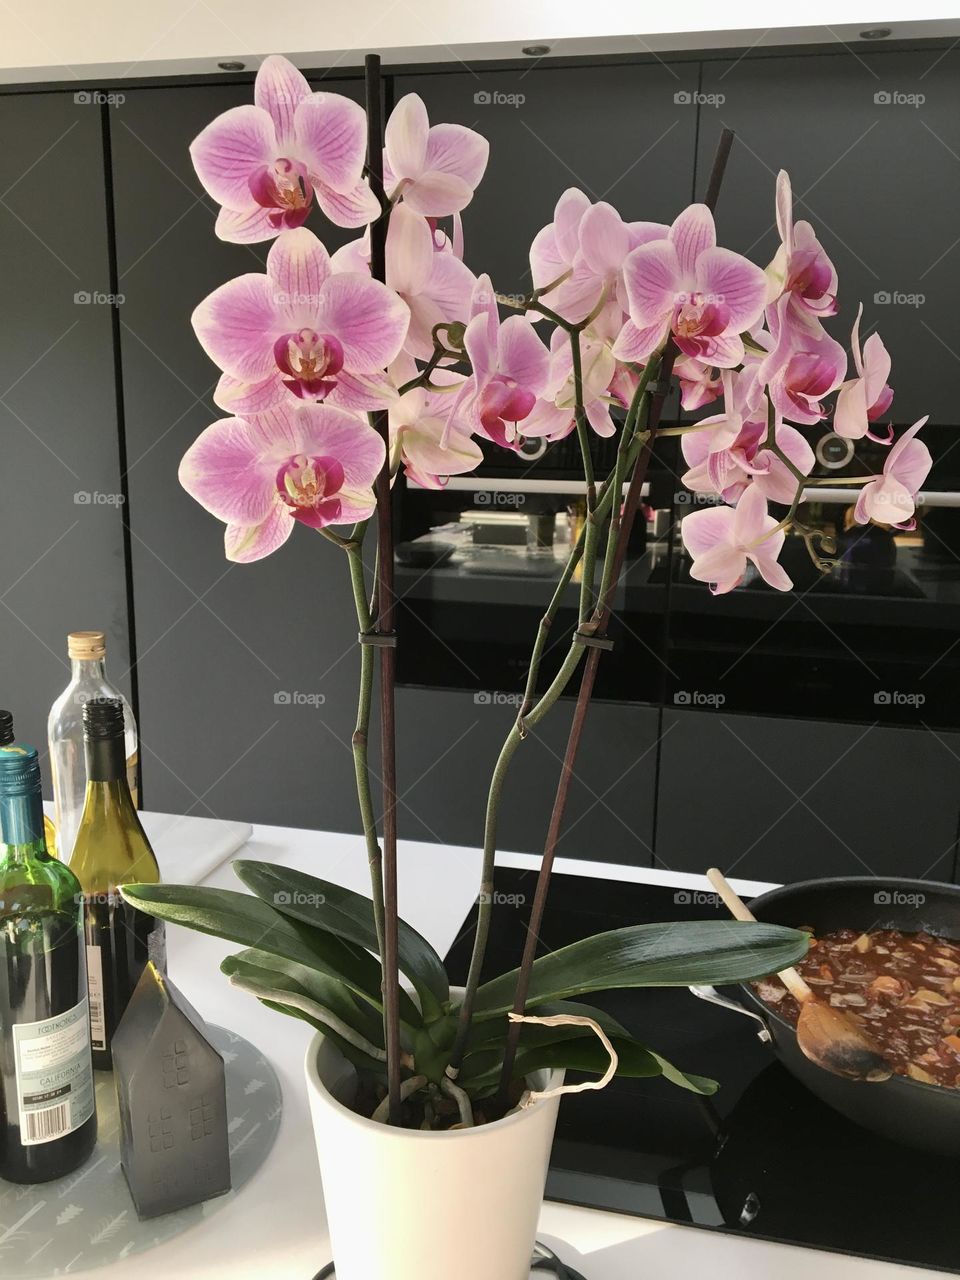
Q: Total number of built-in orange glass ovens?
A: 0